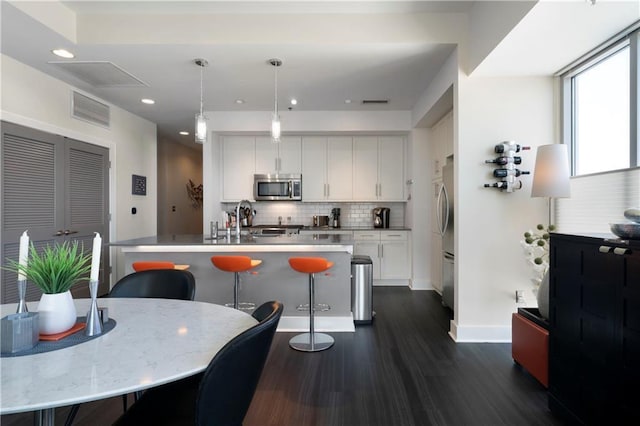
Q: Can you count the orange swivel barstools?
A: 3